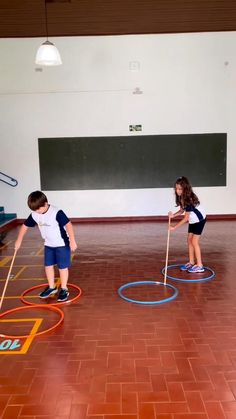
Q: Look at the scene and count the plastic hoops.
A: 4